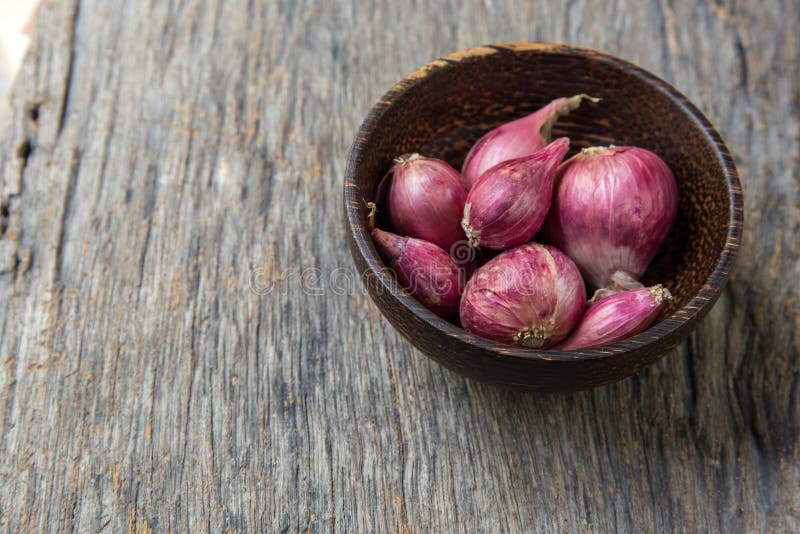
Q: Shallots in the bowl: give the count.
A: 7